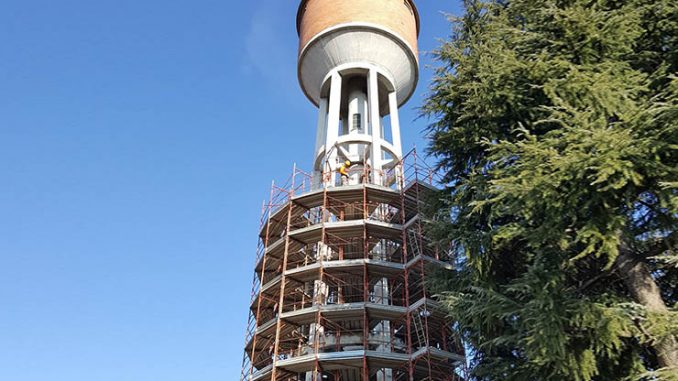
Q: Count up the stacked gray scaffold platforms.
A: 5